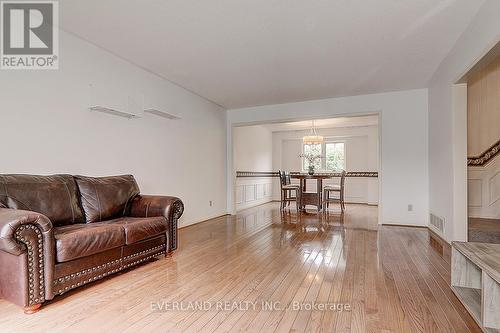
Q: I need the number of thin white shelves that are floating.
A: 2